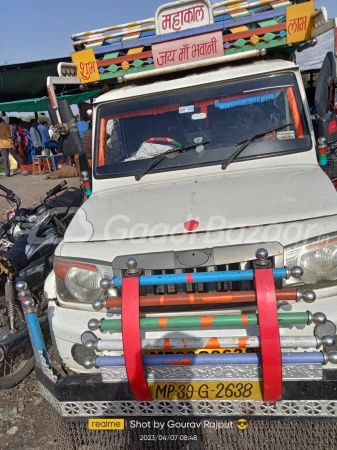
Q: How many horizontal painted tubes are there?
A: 5